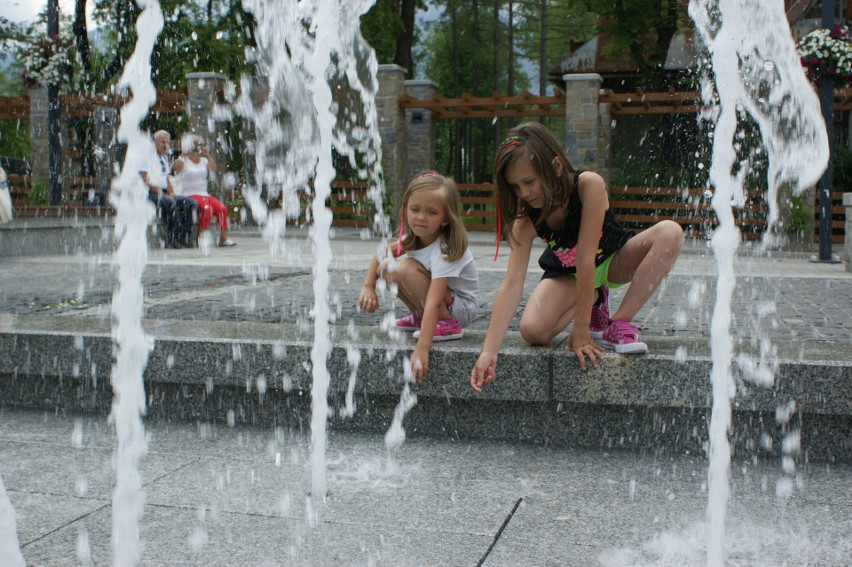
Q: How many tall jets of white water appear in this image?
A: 3